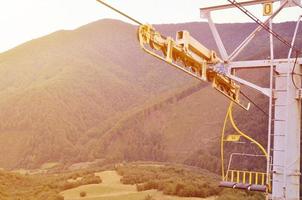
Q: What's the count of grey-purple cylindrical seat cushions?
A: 3